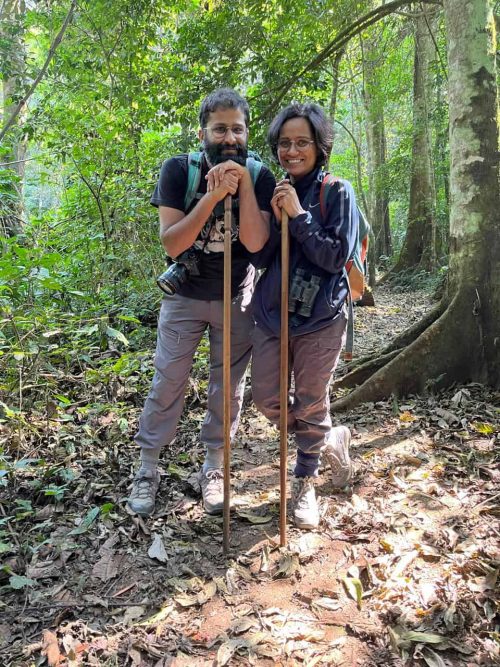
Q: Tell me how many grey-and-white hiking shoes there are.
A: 4